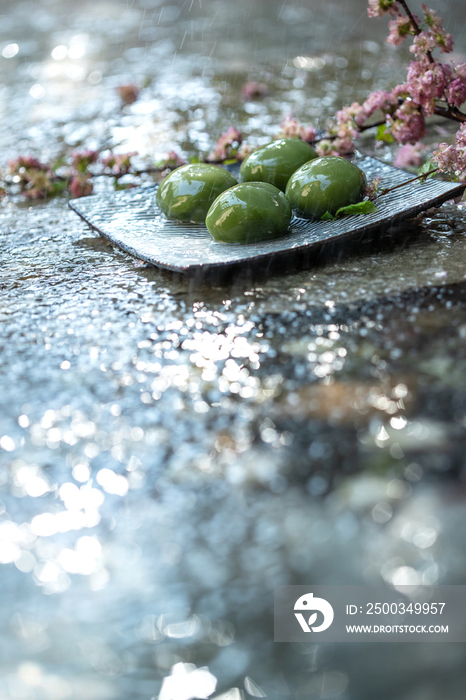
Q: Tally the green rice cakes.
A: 4